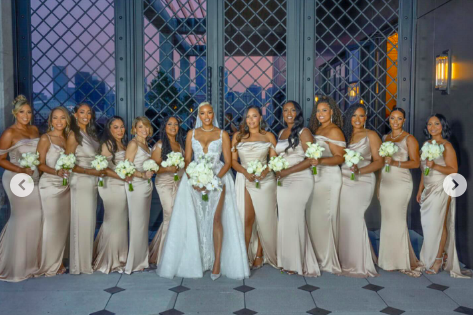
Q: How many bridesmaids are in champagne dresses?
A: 12